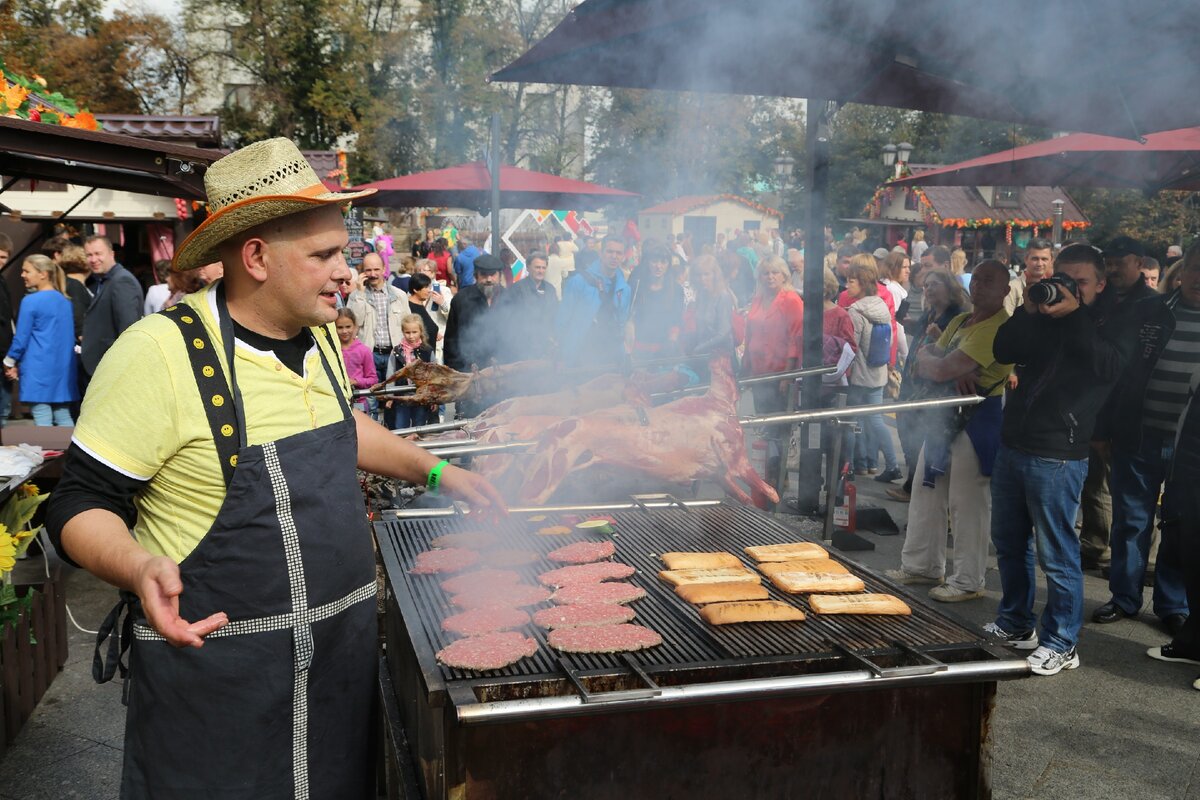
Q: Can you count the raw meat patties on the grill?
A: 12